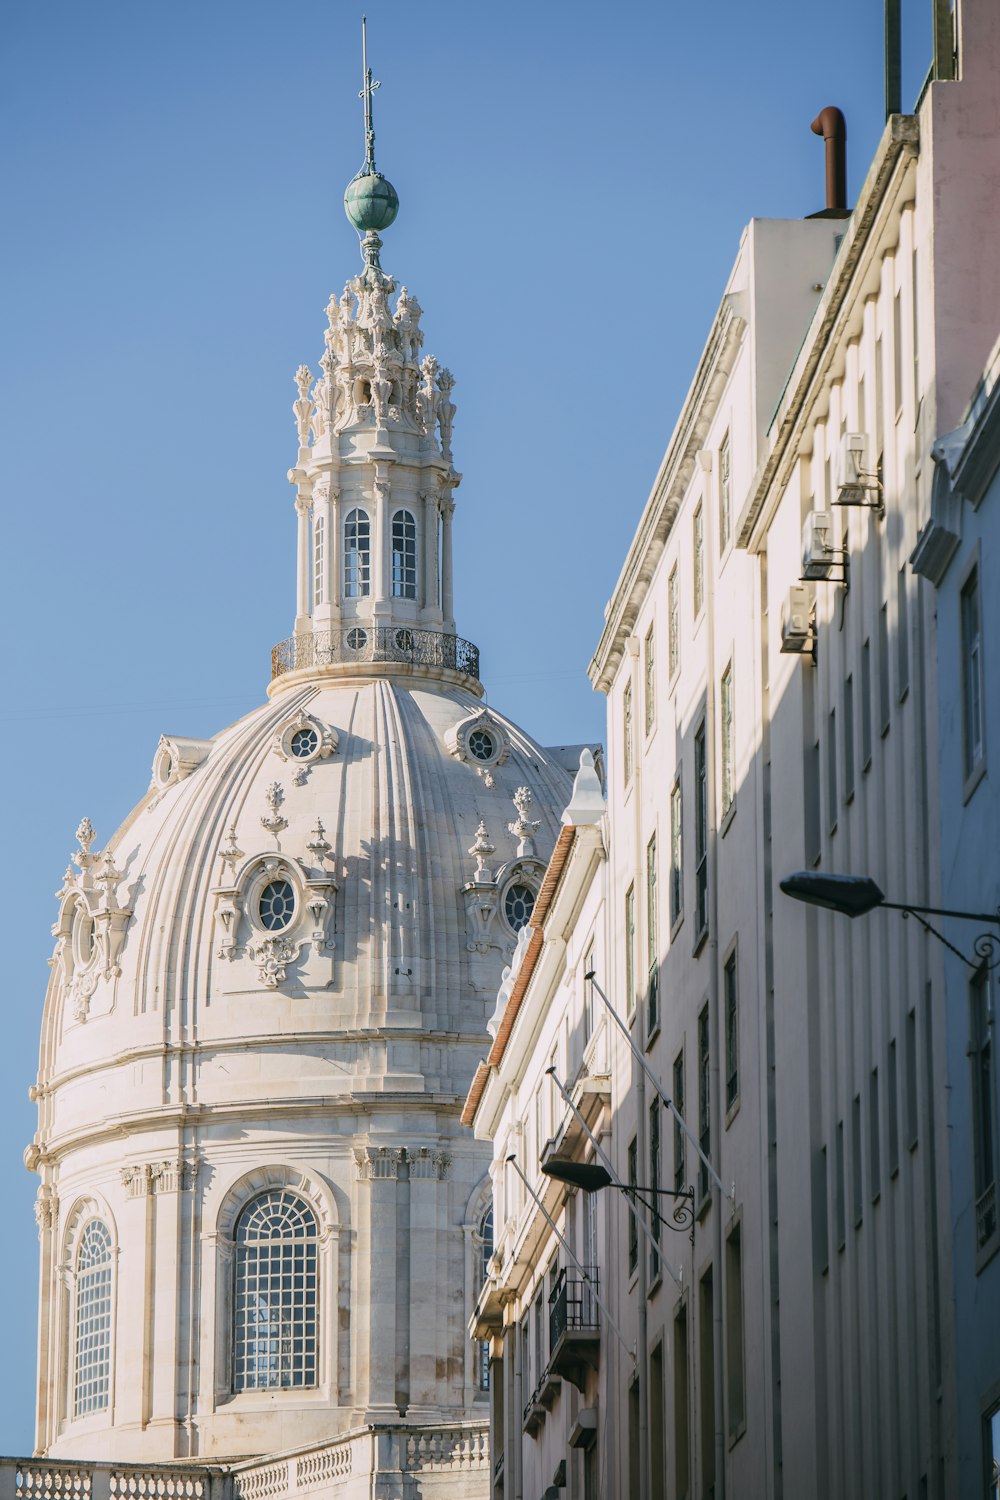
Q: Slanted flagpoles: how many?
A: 3